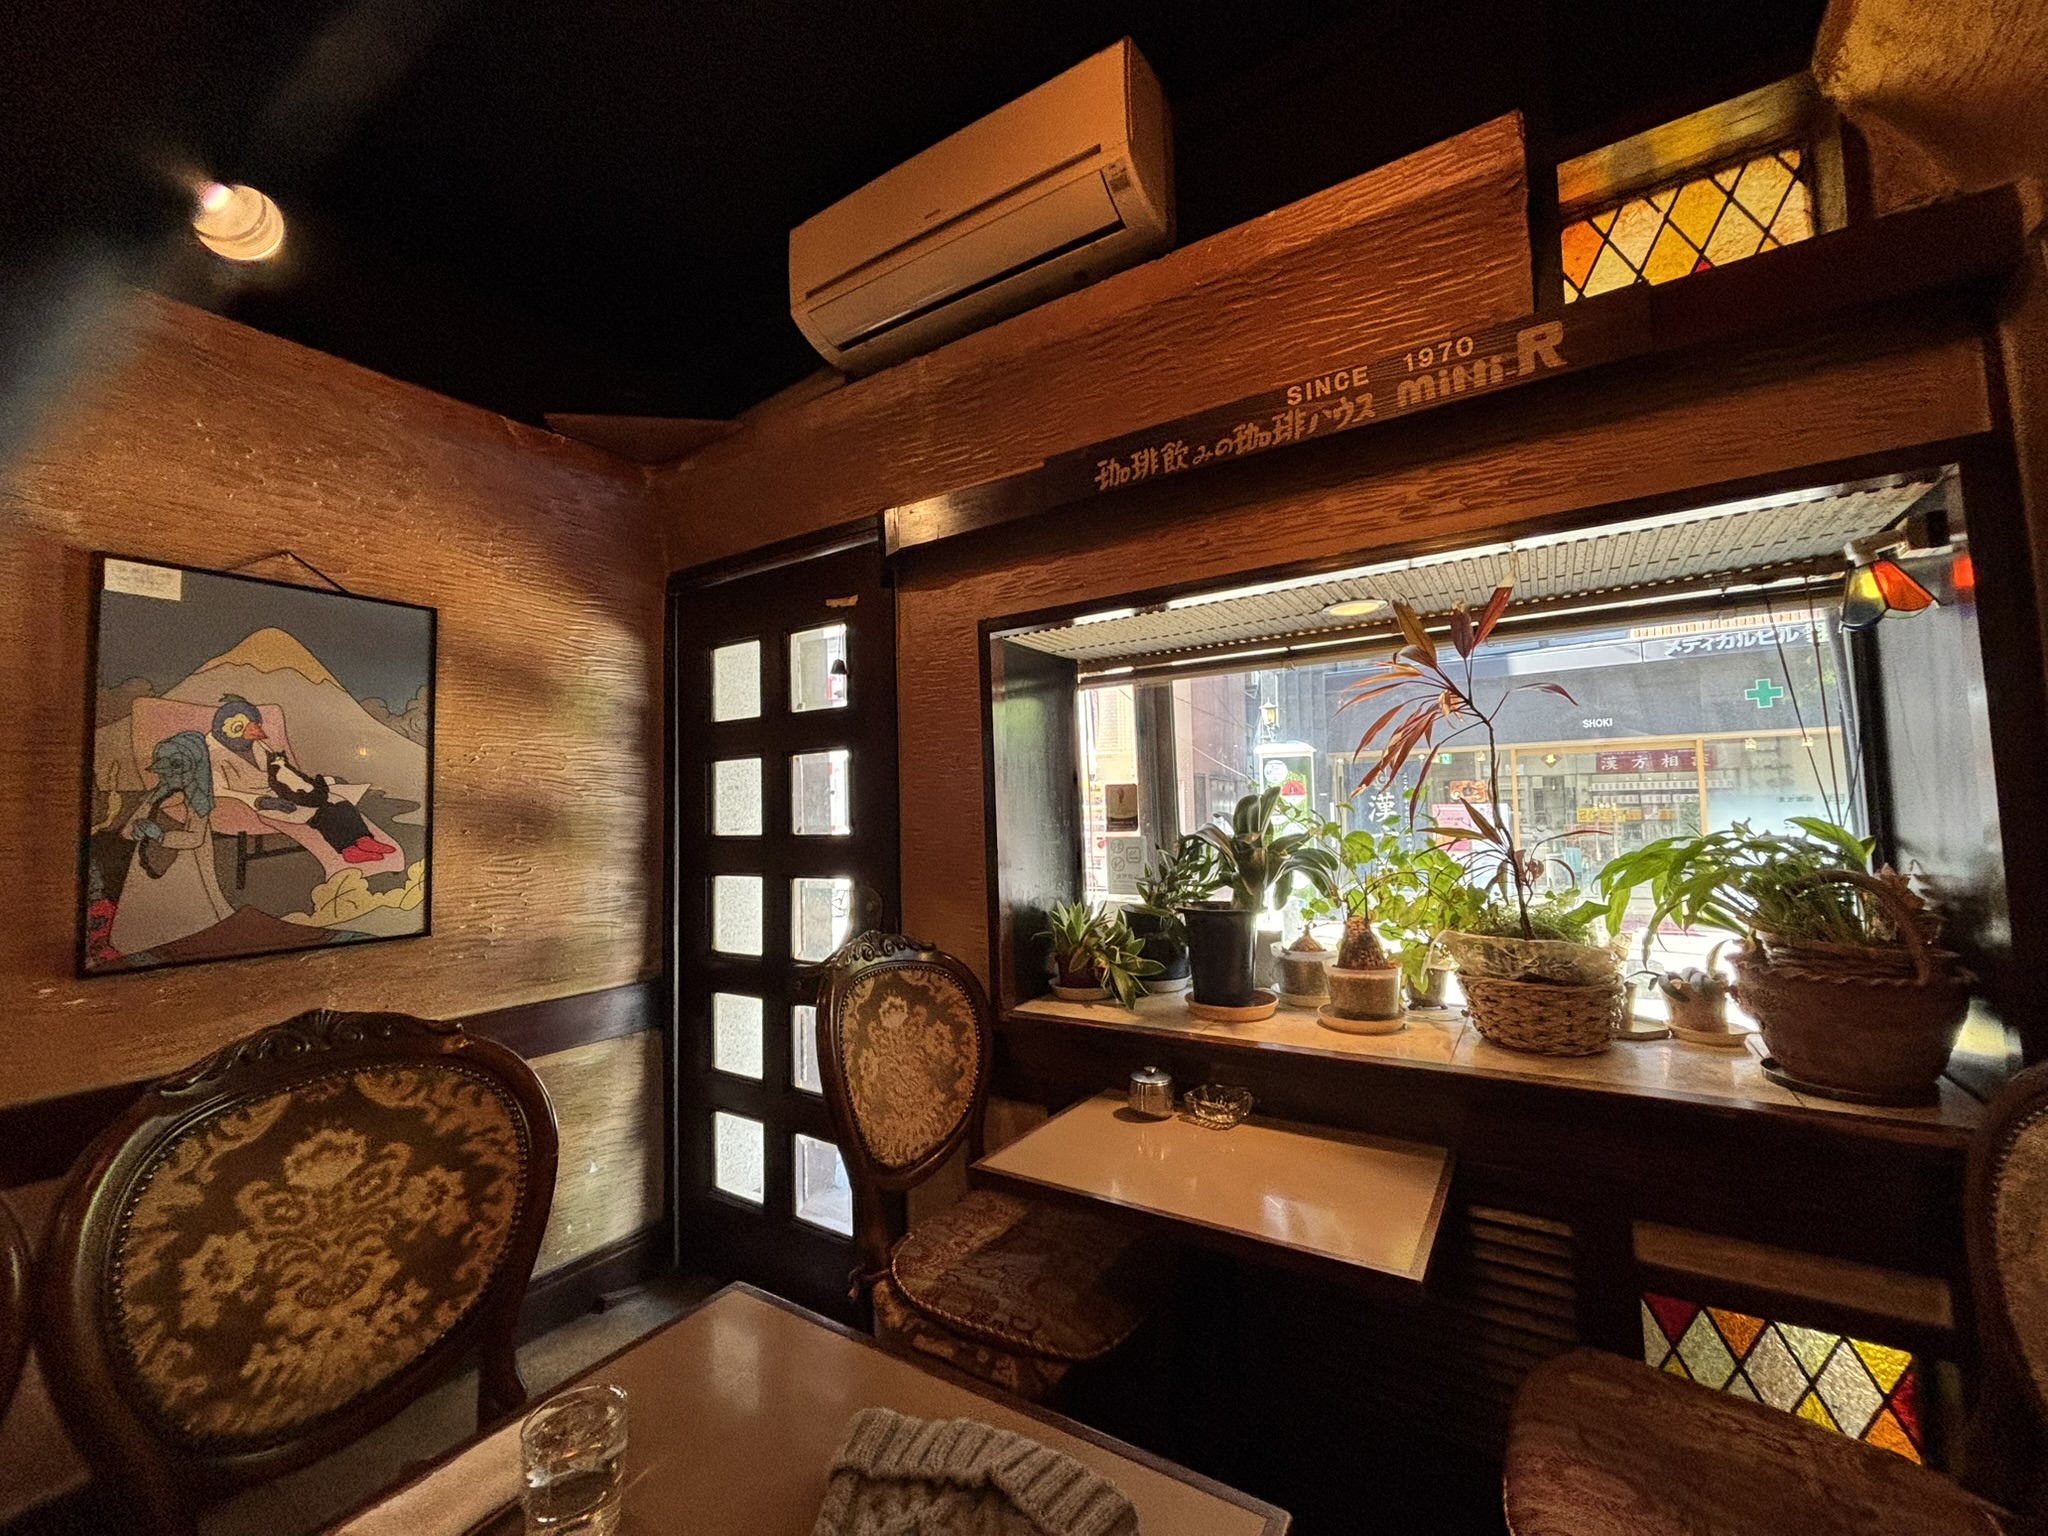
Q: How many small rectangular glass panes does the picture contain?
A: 10